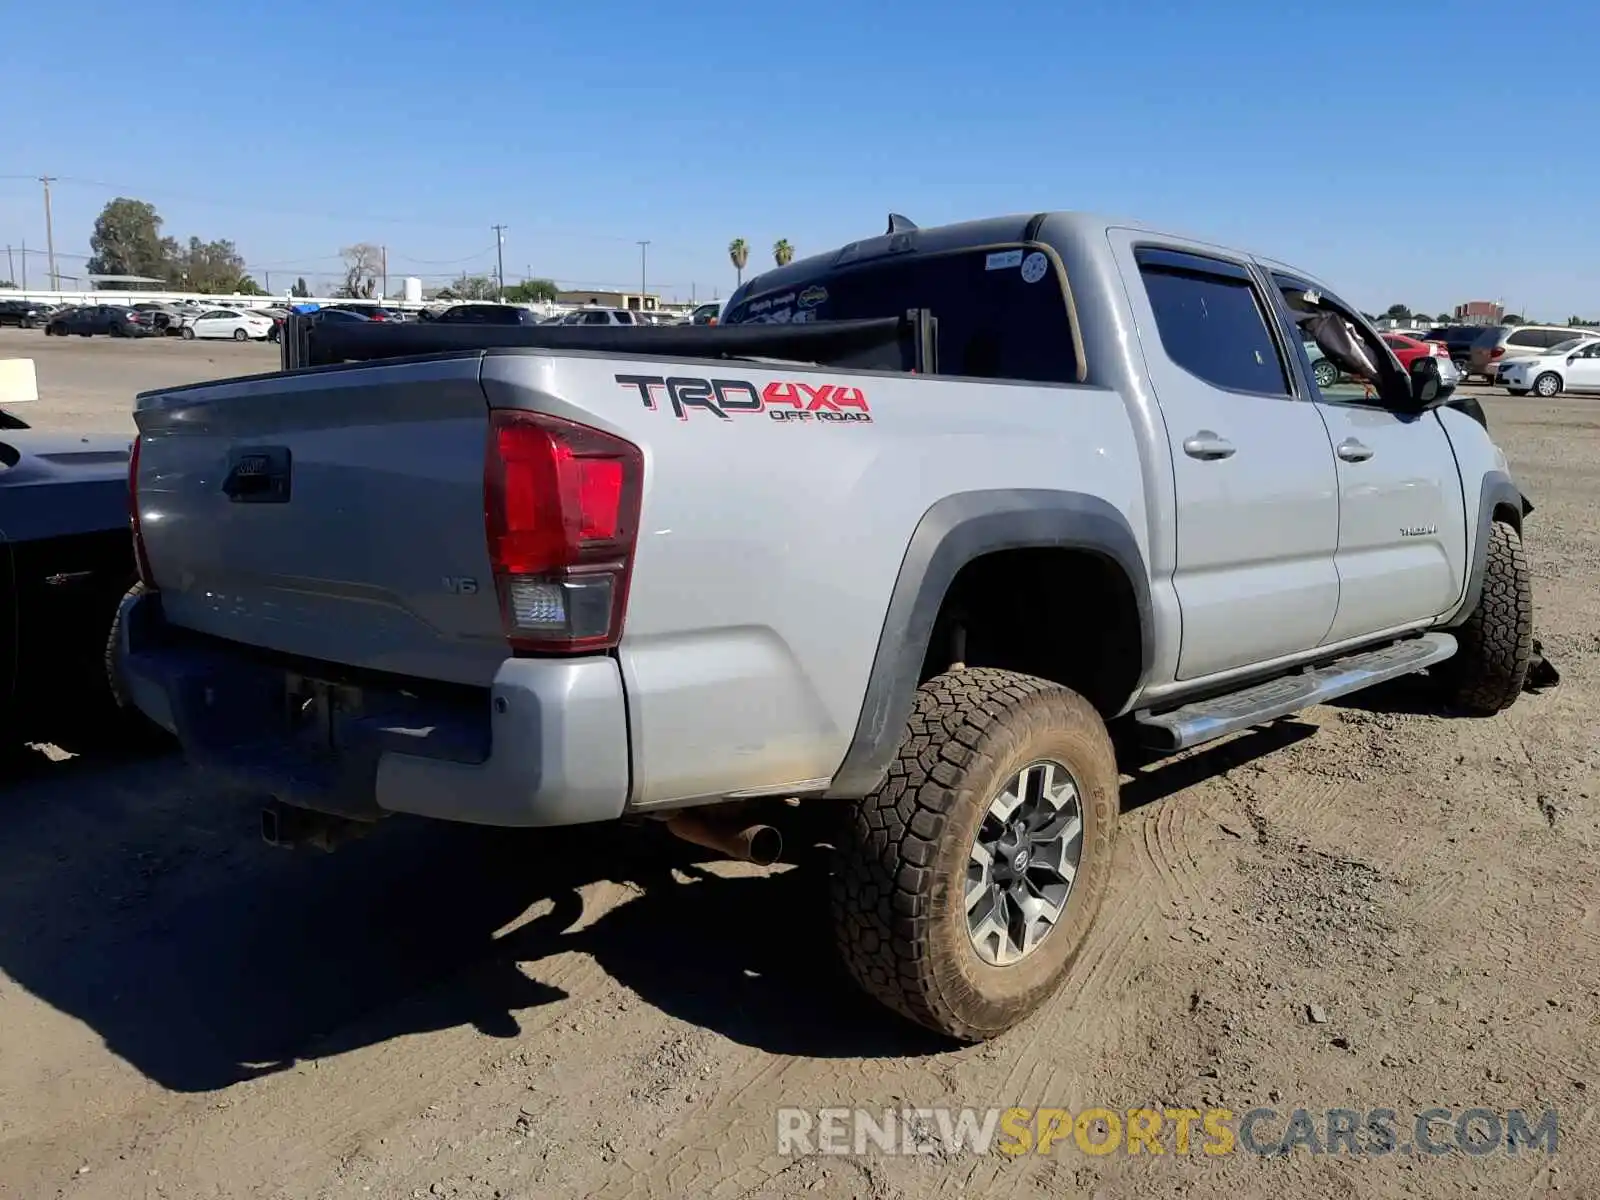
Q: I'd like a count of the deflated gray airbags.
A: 1